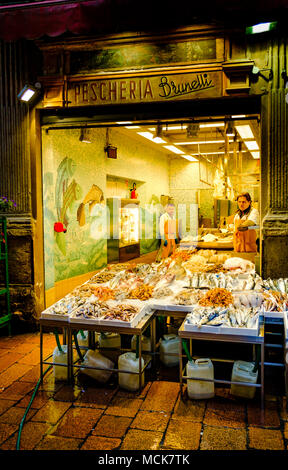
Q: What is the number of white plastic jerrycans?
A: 9